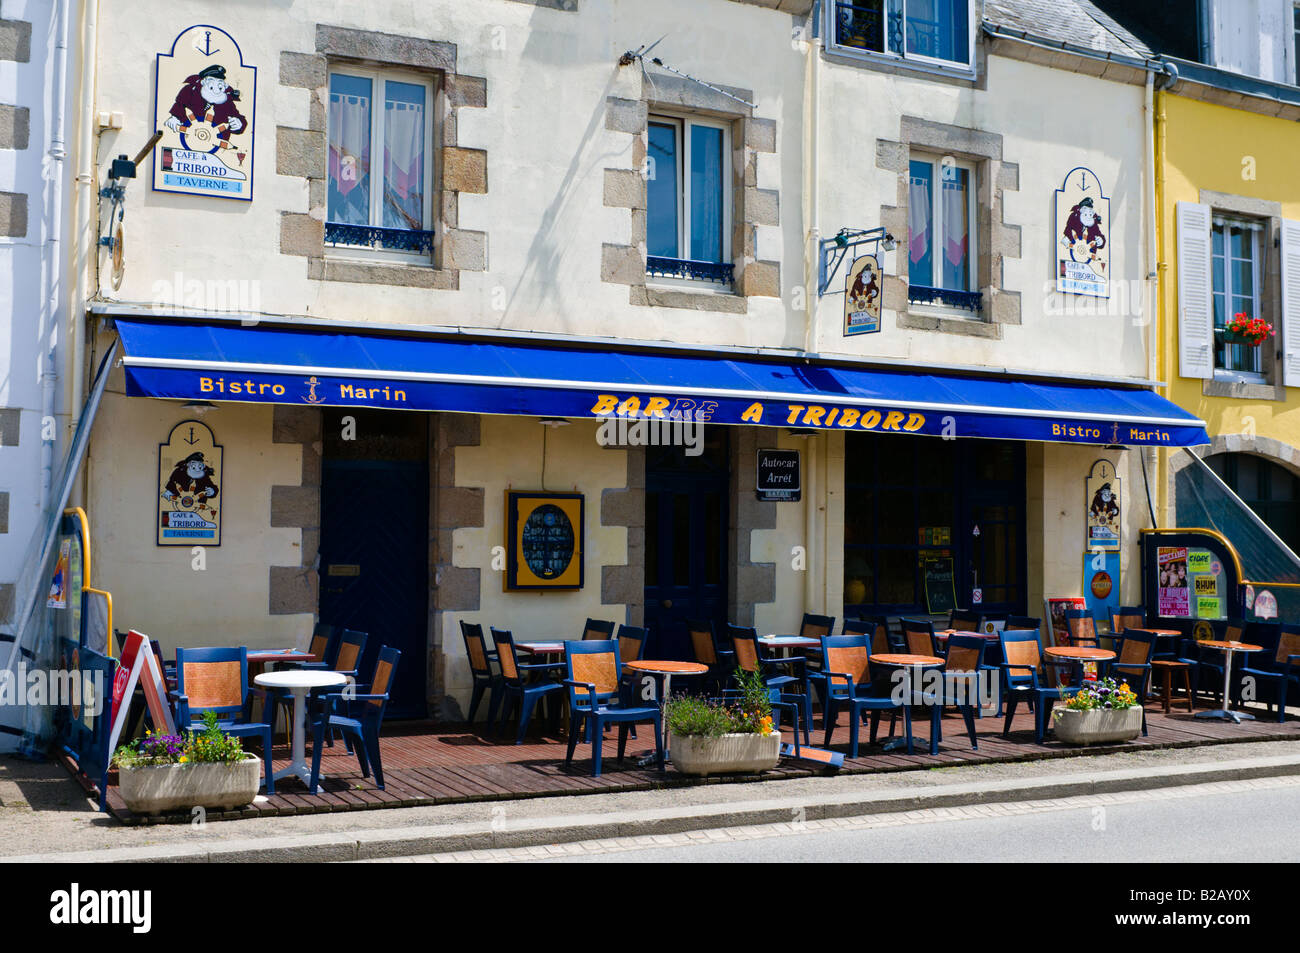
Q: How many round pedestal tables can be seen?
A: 6